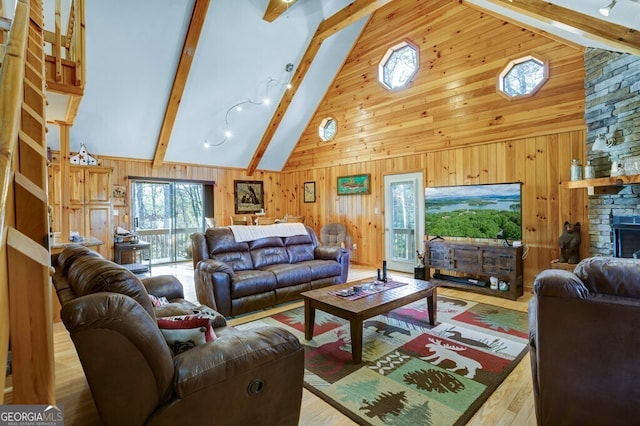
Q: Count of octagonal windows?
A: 3